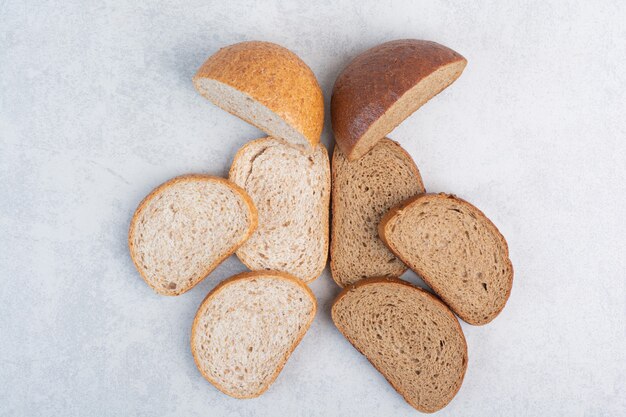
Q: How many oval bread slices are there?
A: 6